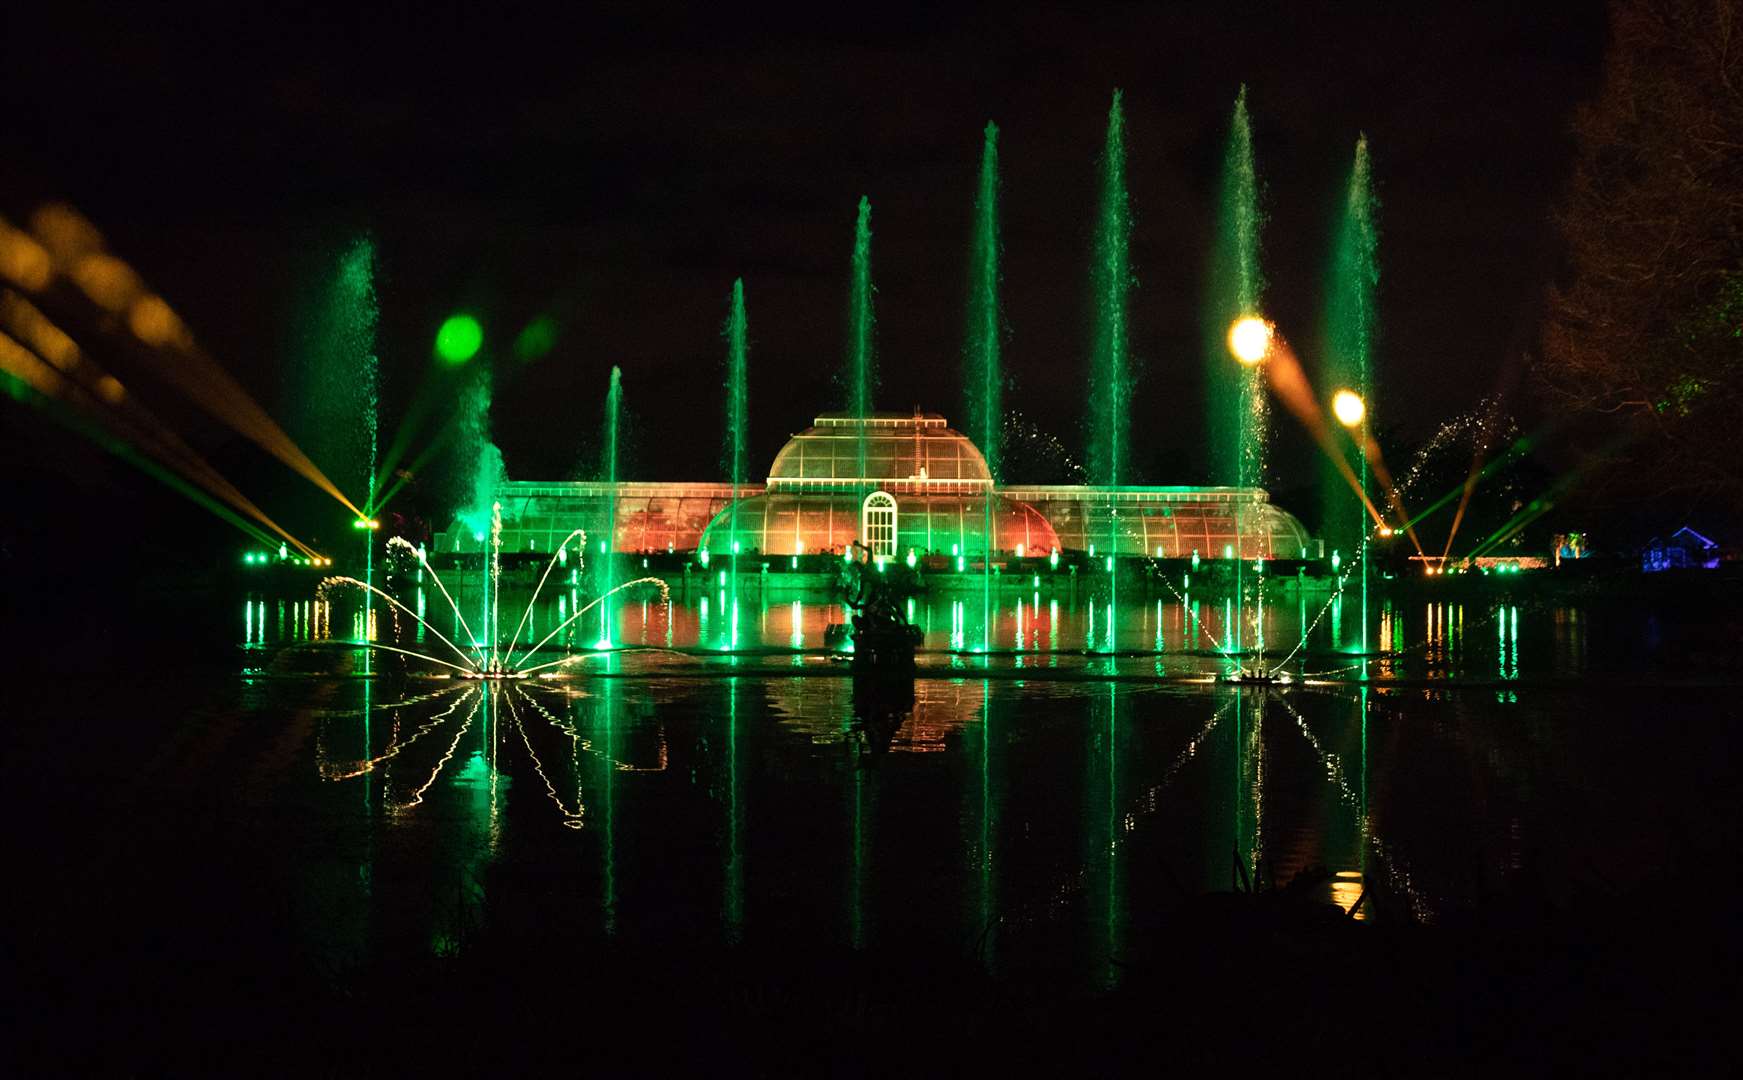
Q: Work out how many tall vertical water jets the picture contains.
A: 9